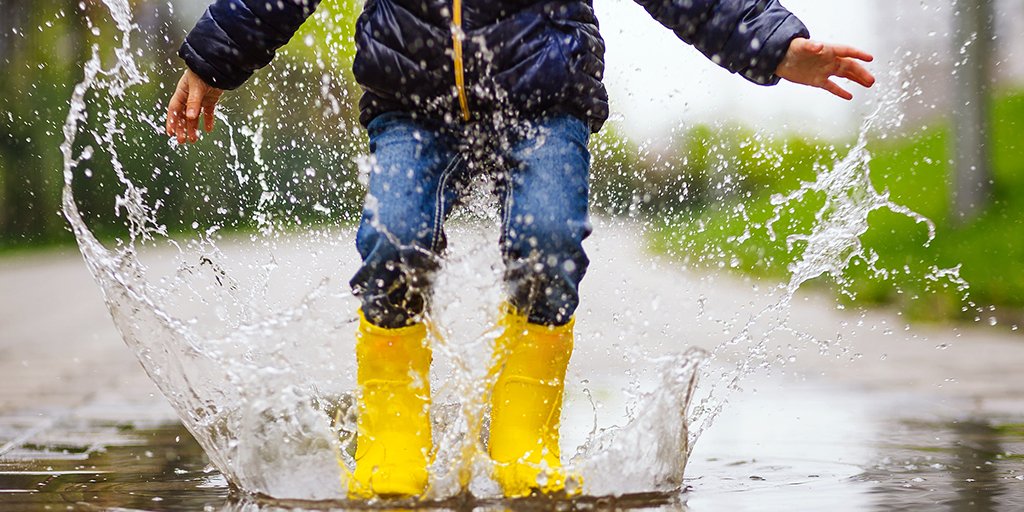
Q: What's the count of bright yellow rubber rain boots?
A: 2